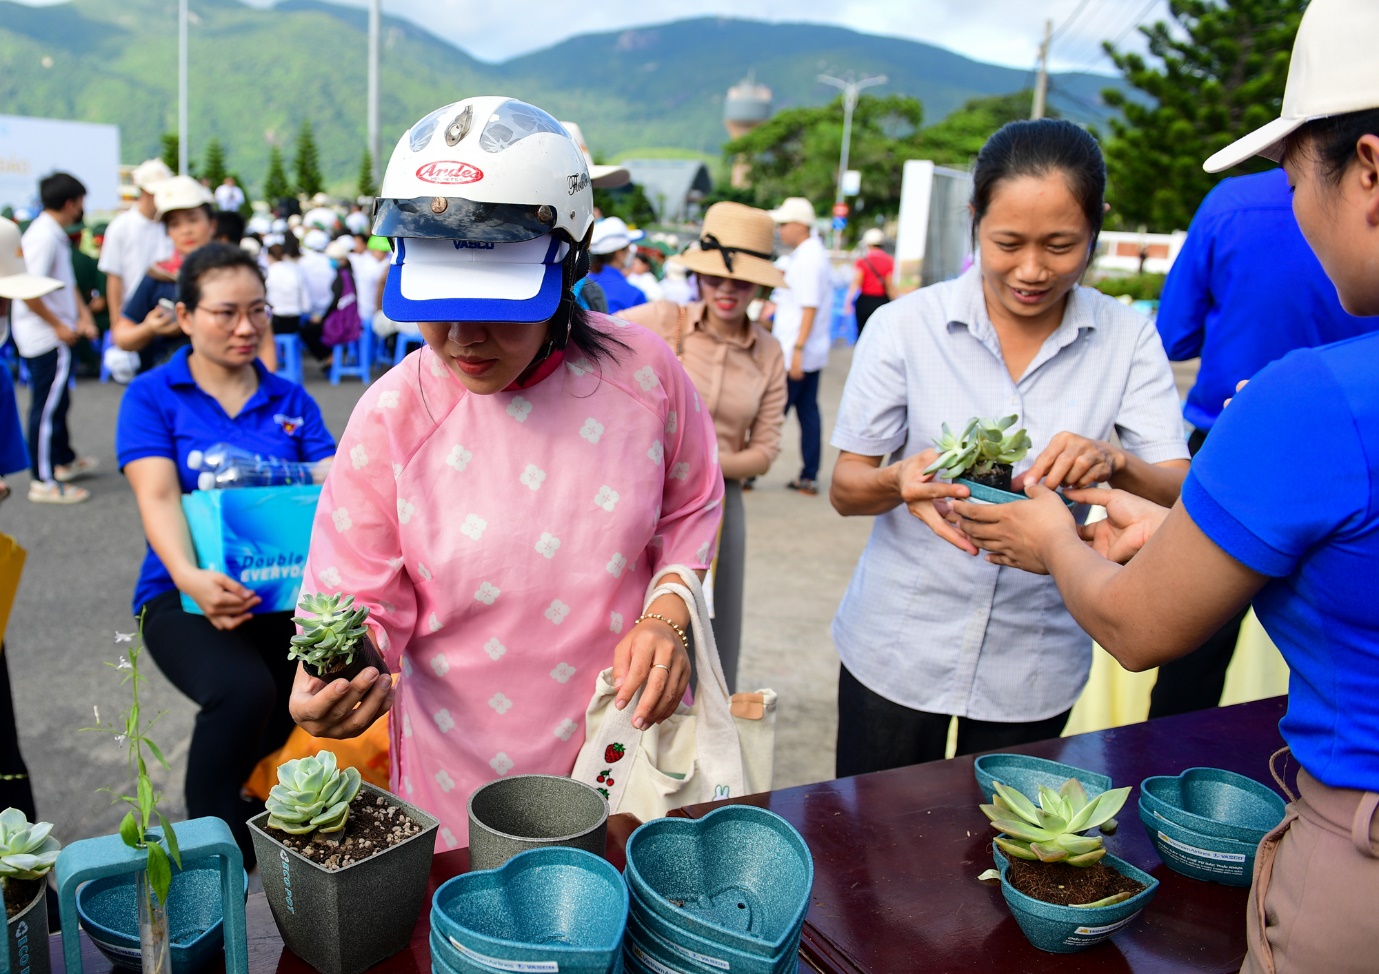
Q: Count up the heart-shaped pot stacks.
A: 3